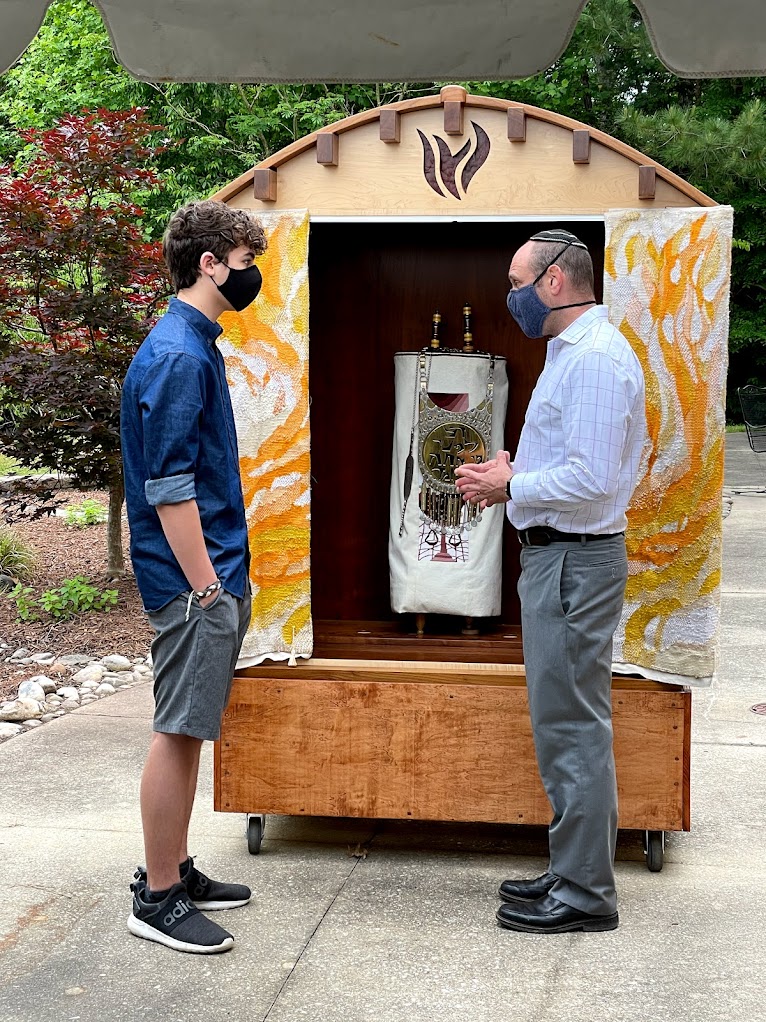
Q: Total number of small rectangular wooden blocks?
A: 7